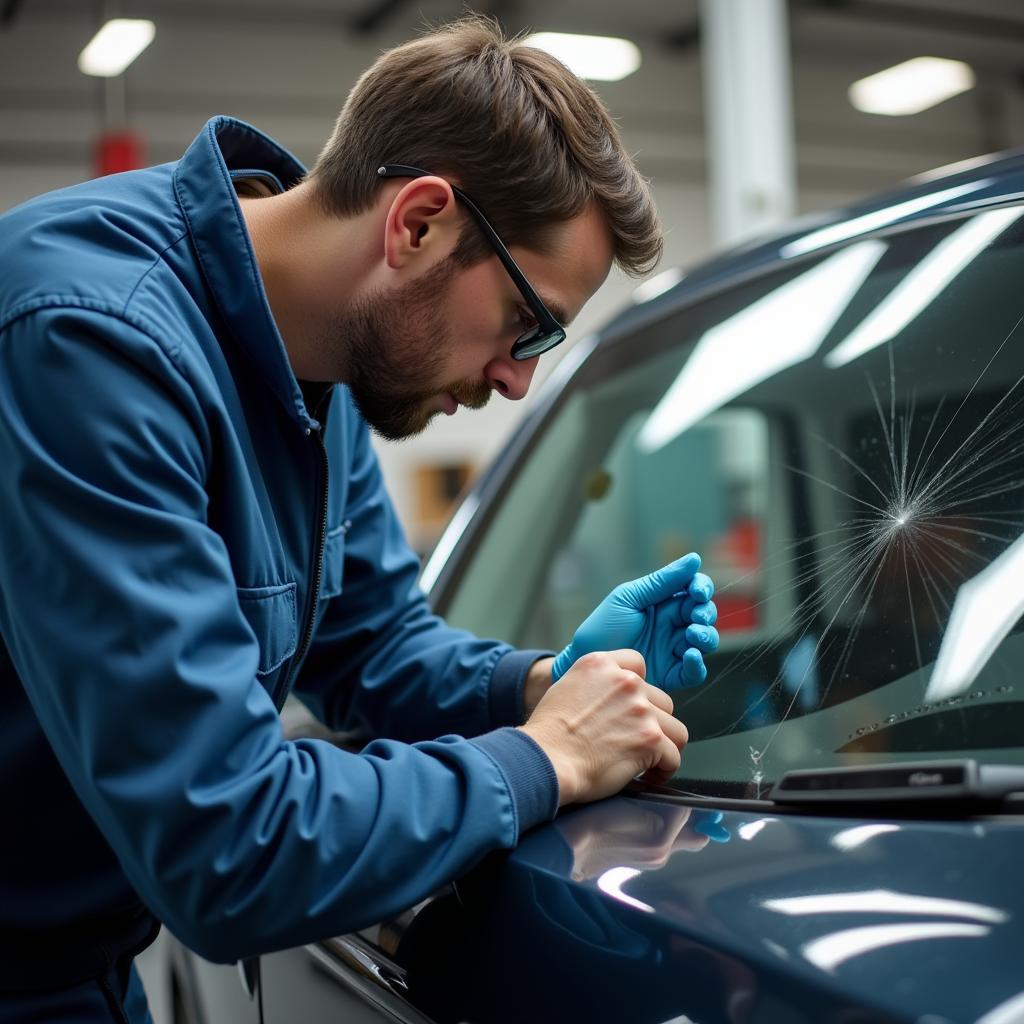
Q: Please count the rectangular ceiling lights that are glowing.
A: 3